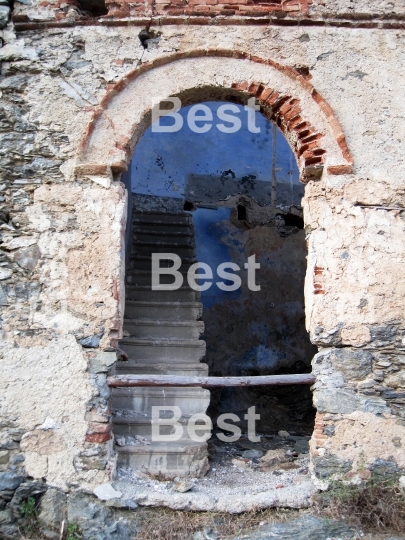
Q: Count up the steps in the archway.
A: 14